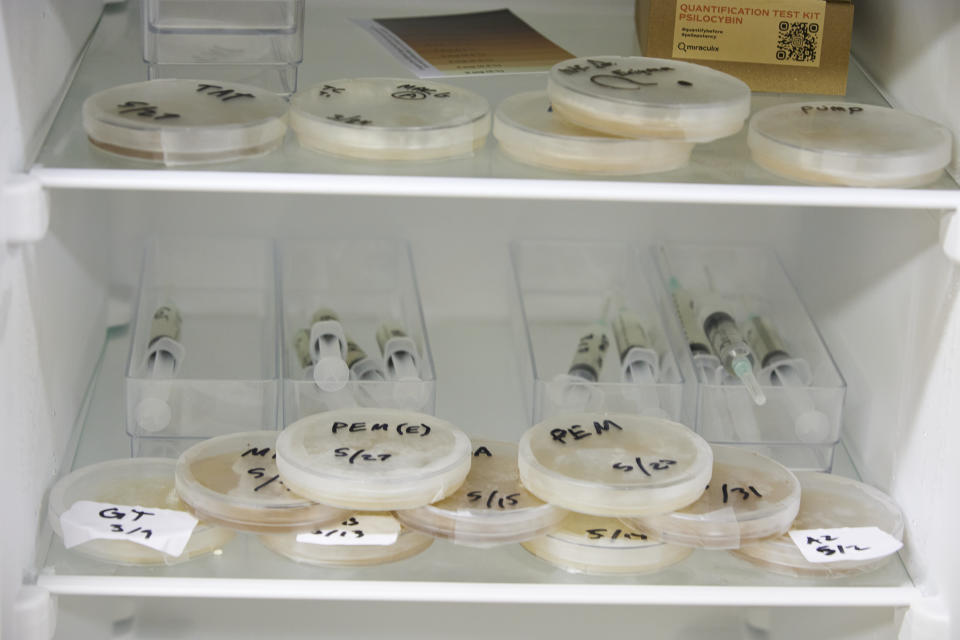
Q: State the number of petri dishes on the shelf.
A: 14